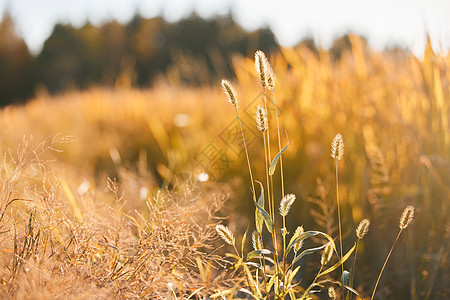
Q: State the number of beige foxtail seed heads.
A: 13